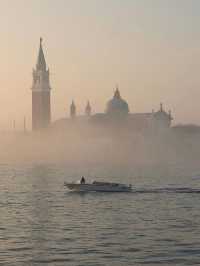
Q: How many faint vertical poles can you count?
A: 2